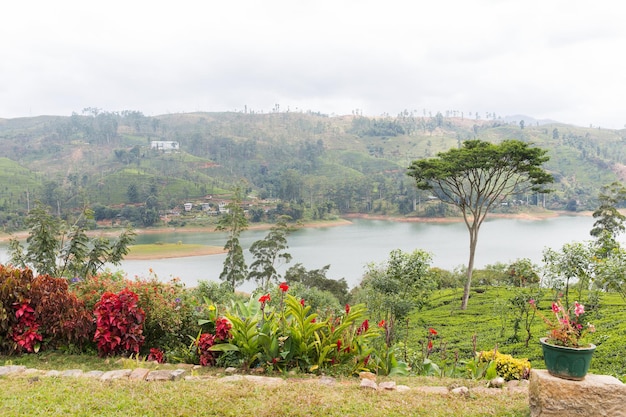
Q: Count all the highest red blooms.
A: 2